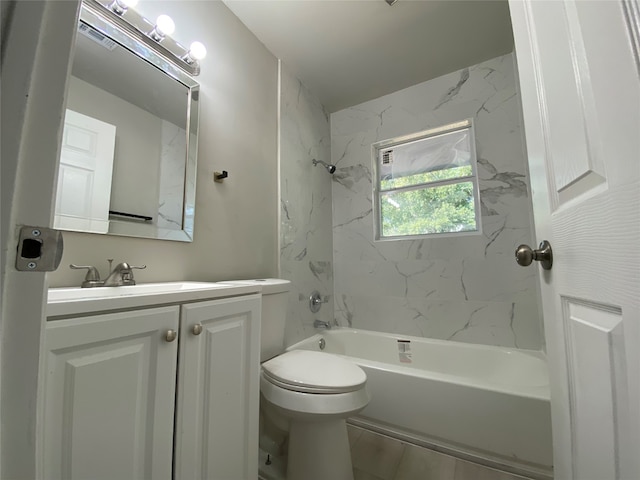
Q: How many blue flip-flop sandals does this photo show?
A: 0